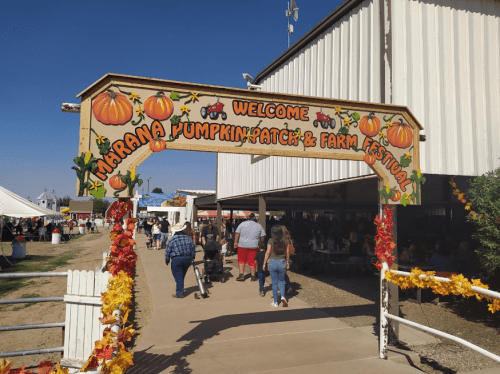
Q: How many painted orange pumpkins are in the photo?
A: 8